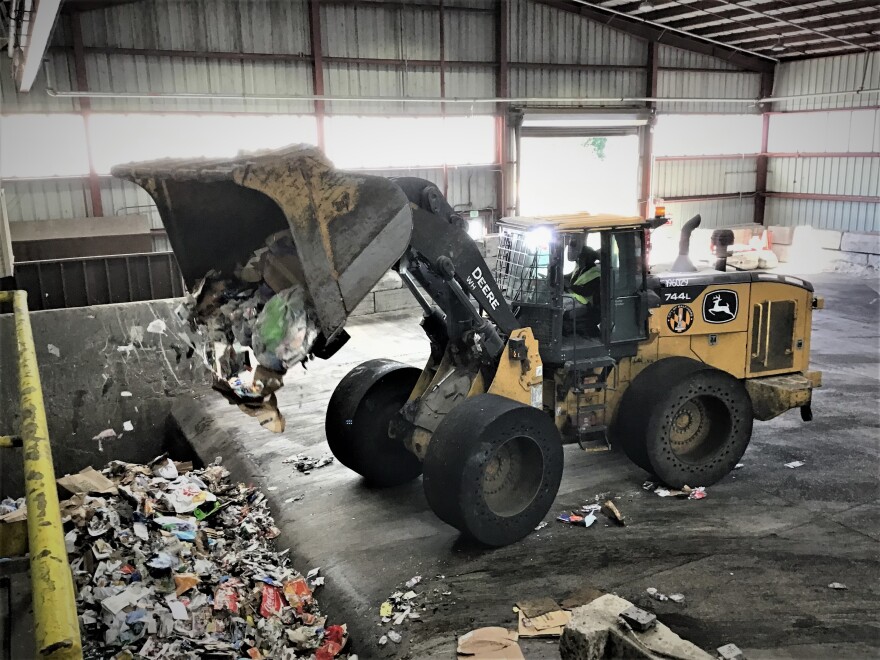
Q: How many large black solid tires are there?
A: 3